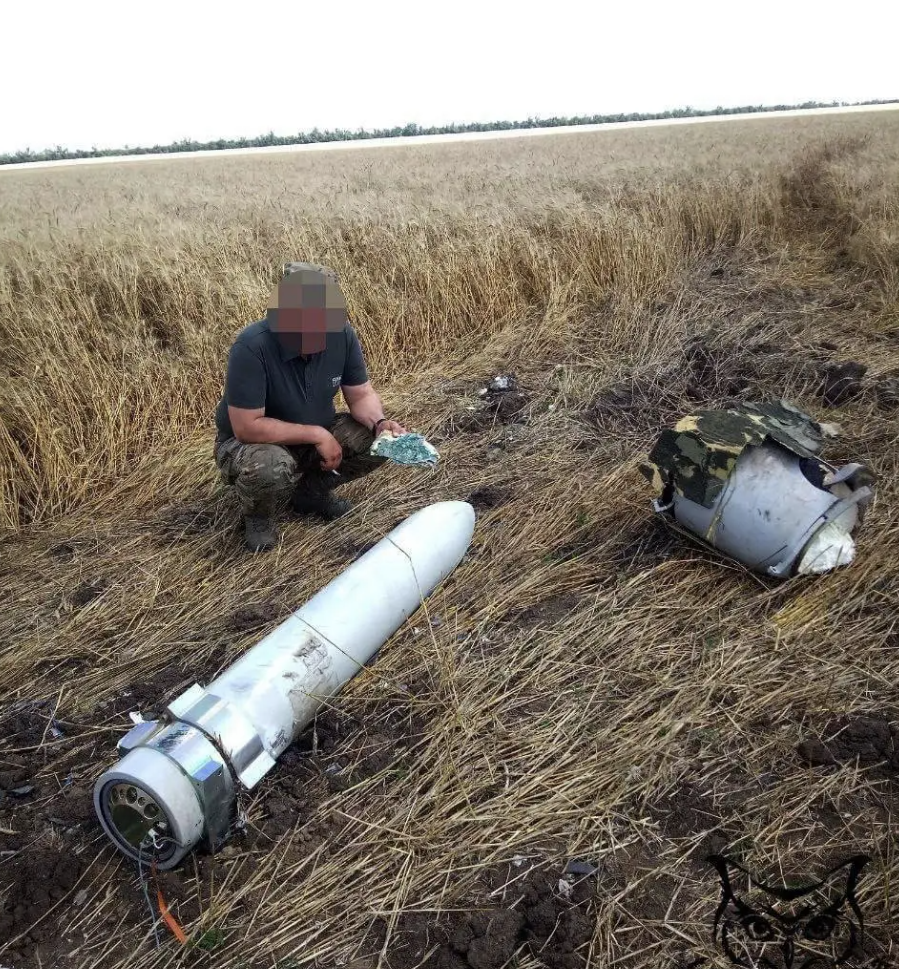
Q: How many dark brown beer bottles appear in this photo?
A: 0